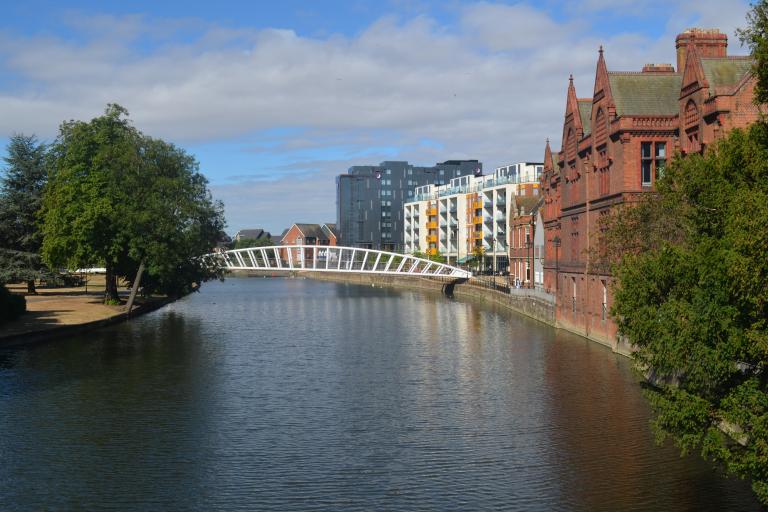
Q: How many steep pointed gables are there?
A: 4